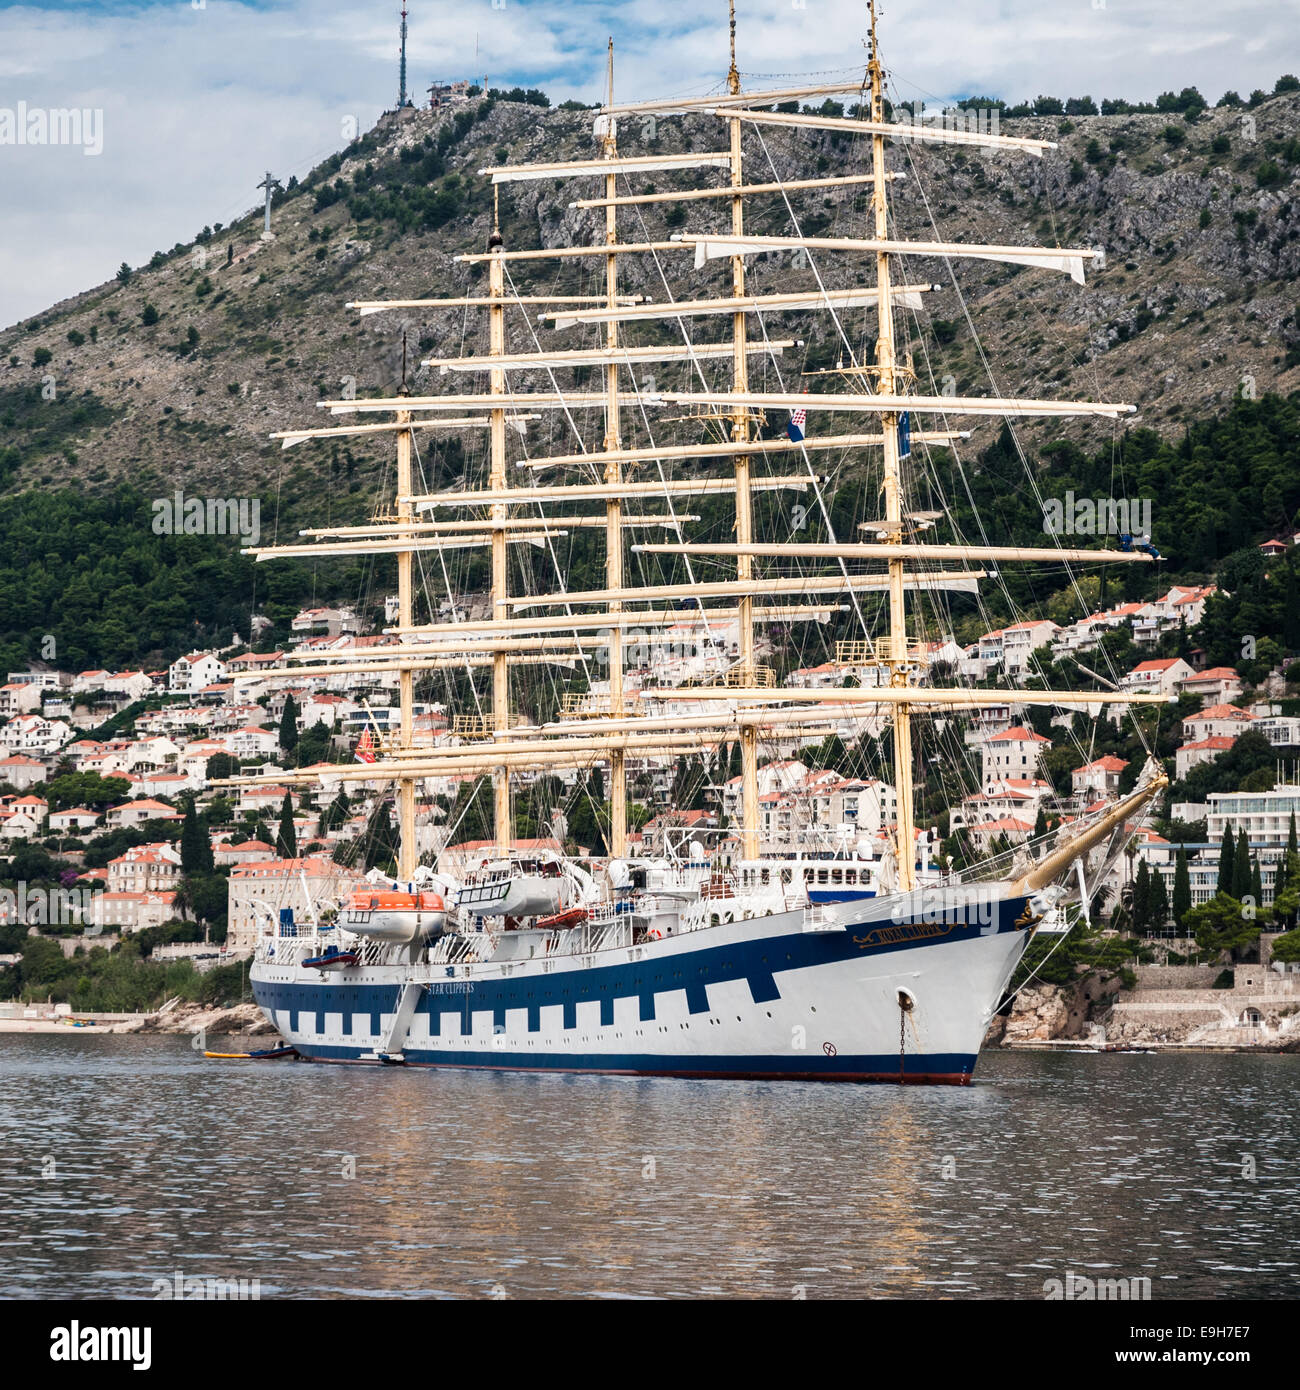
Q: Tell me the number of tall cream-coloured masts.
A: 5